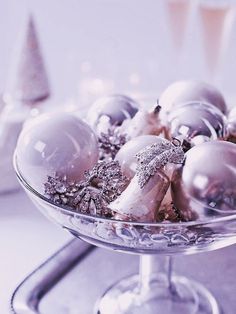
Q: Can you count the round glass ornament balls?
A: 7